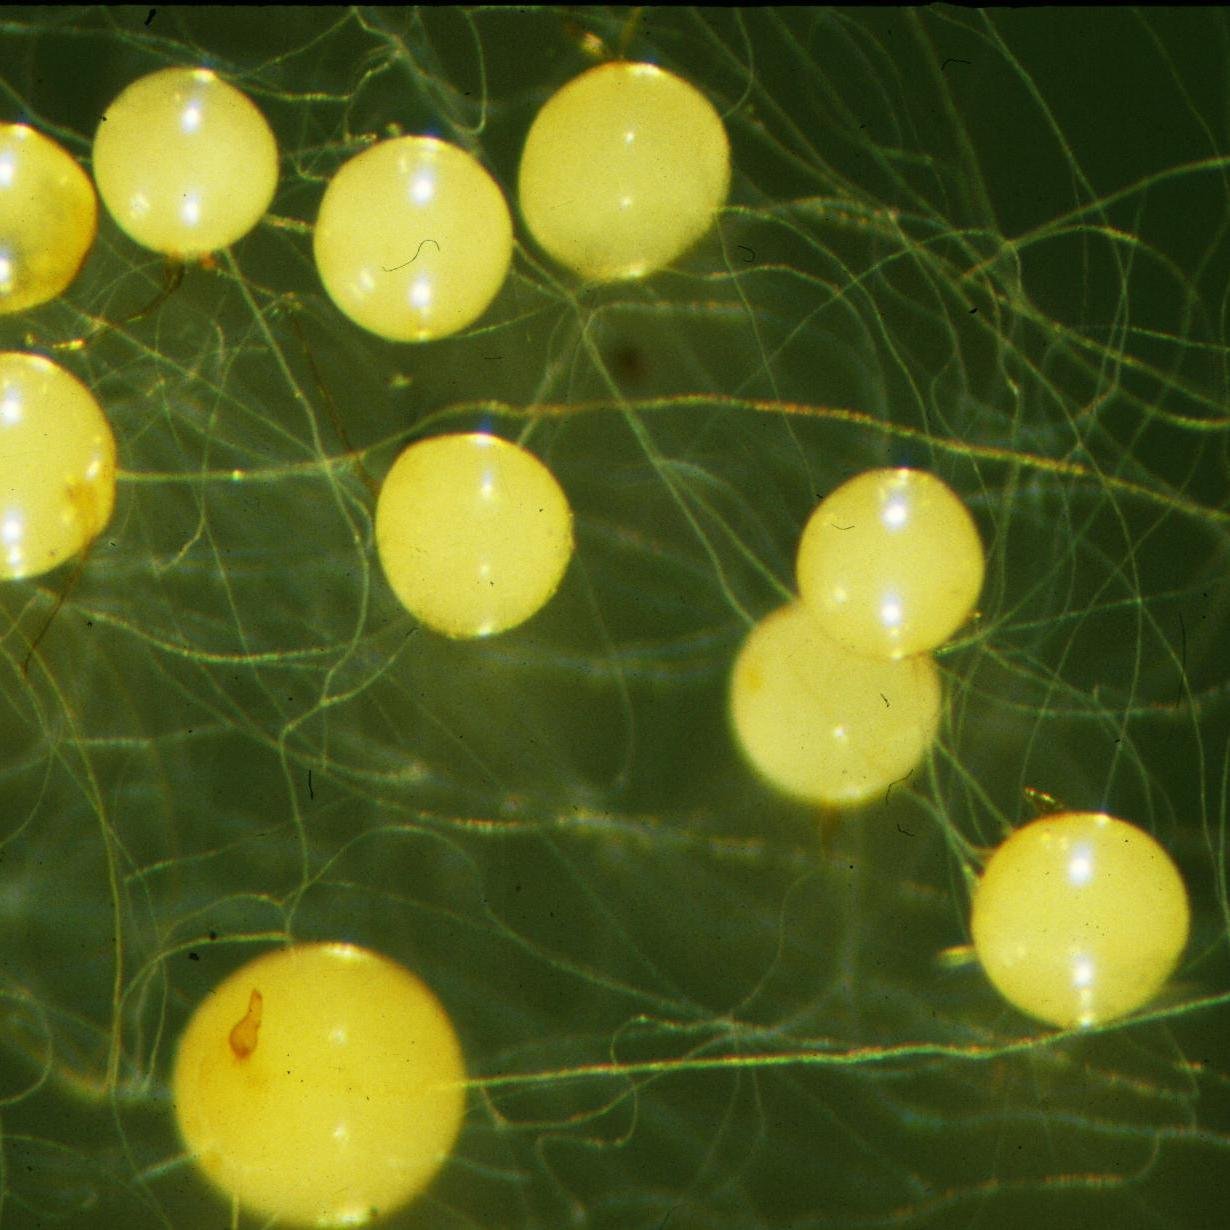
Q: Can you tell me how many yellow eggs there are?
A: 10